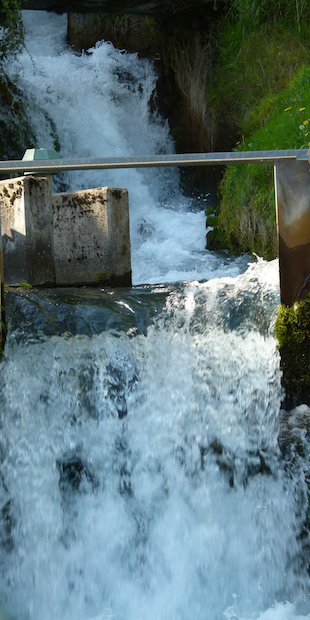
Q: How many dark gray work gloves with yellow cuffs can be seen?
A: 0